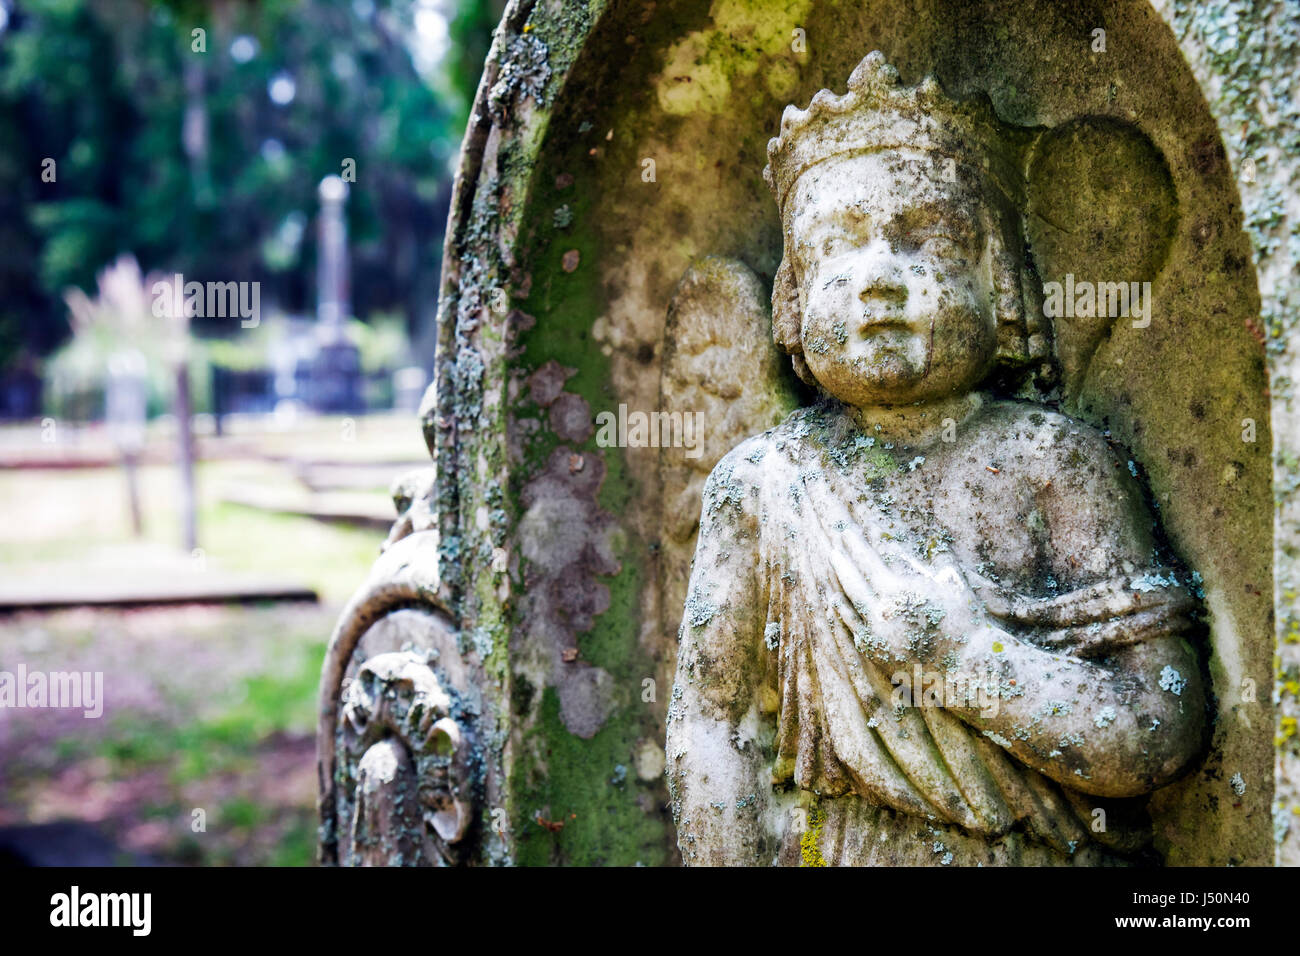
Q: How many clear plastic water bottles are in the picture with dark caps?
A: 0